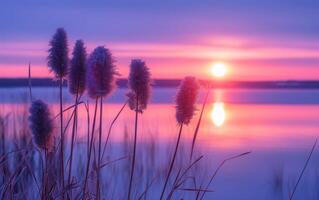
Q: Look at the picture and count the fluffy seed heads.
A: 6